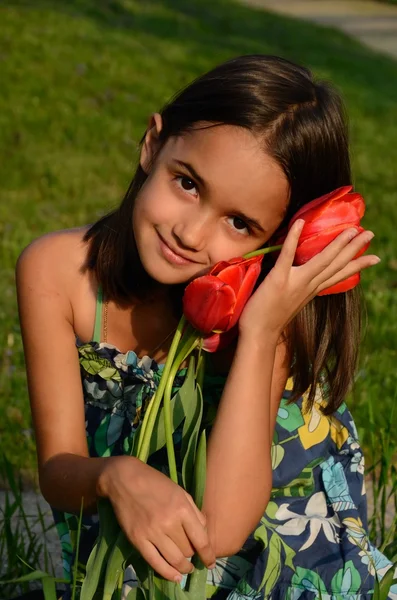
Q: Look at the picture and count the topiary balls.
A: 0